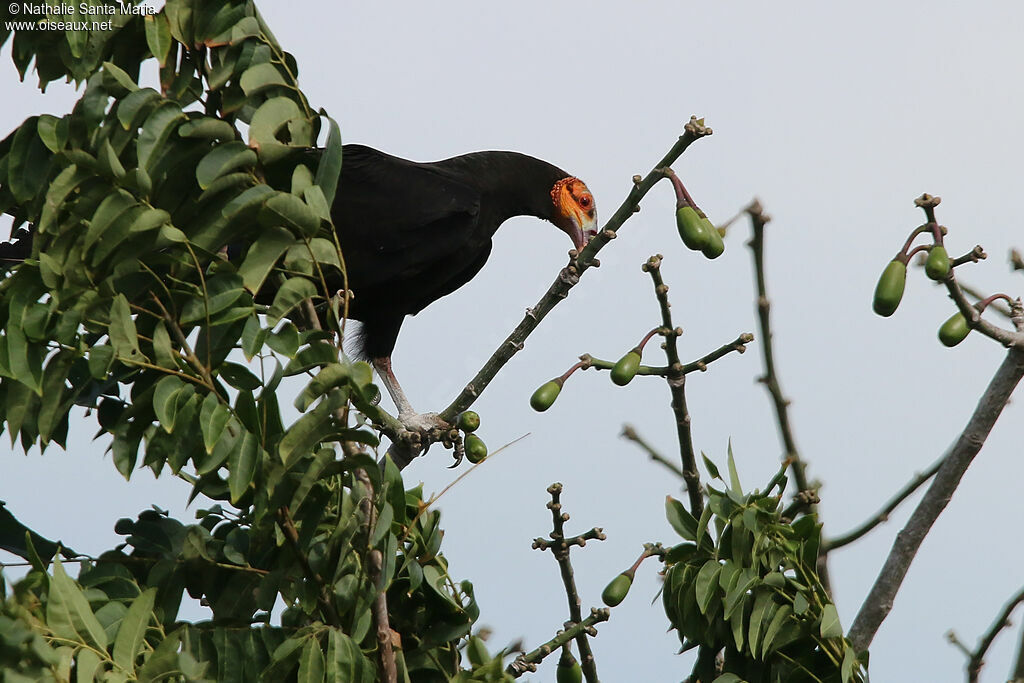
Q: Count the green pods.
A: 11